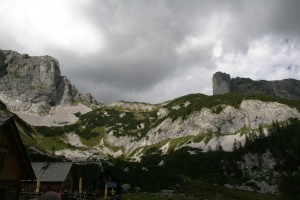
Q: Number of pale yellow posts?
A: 3